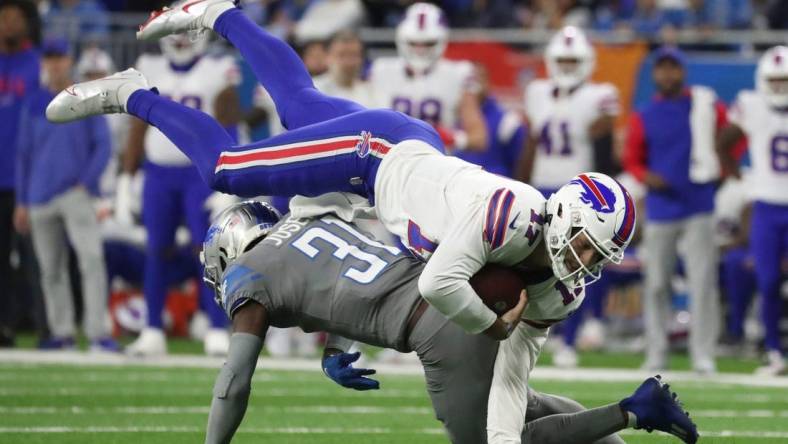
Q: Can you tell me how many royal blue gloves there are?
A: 1